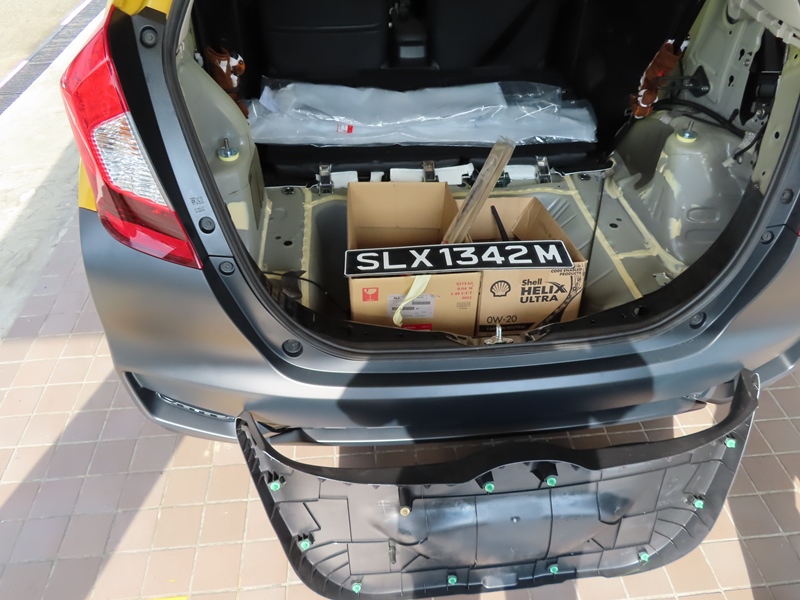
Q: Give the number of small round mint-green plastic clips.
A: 10